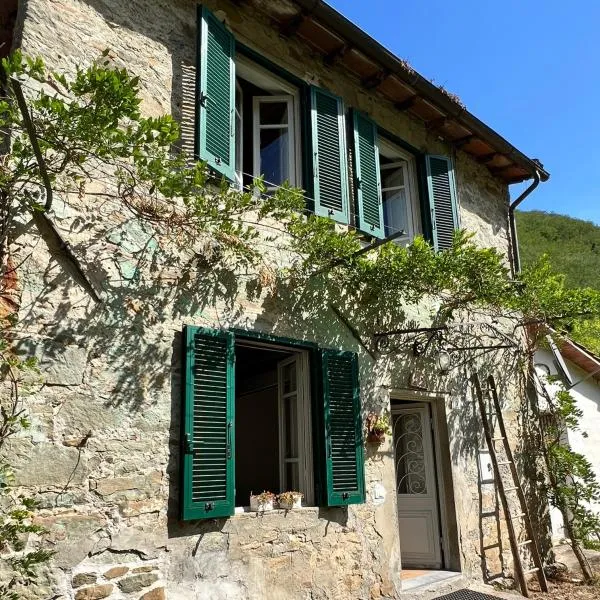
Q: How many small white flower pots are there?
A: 2